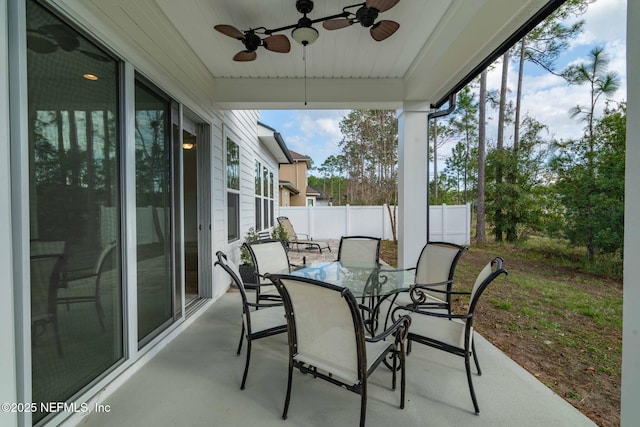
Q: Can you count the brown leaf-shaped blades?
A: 6